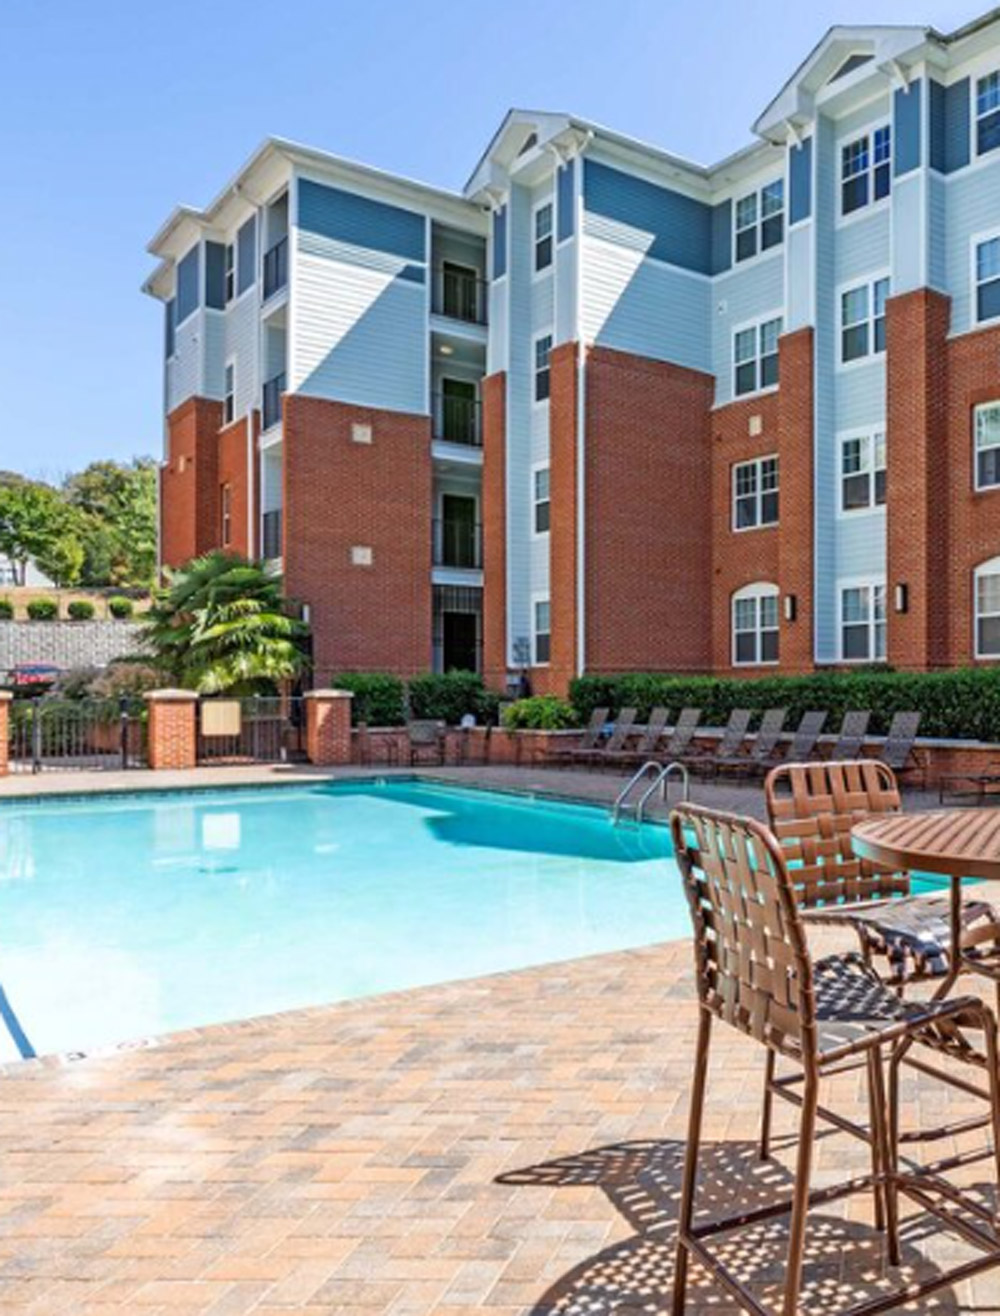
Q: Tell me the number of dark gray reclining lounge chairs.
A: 9